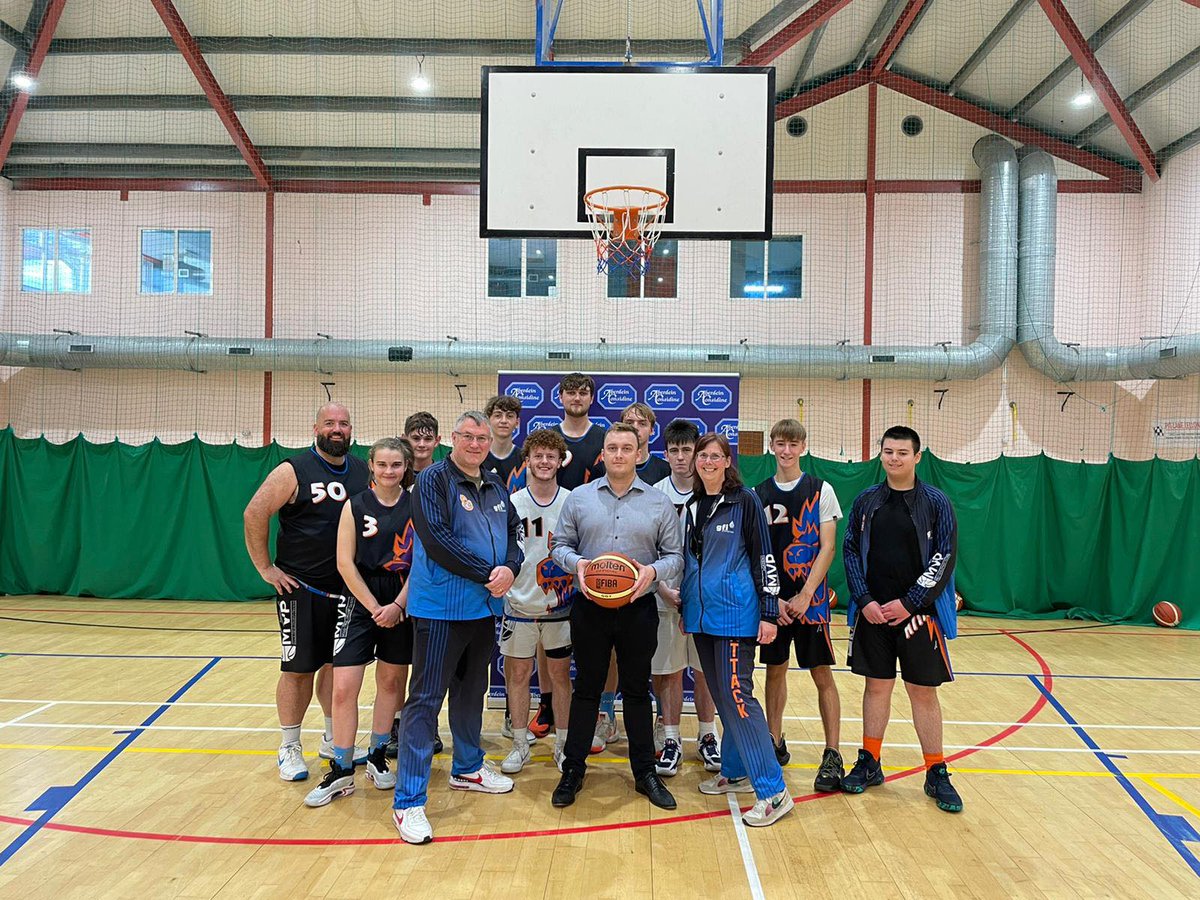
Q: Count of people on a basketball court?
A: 13